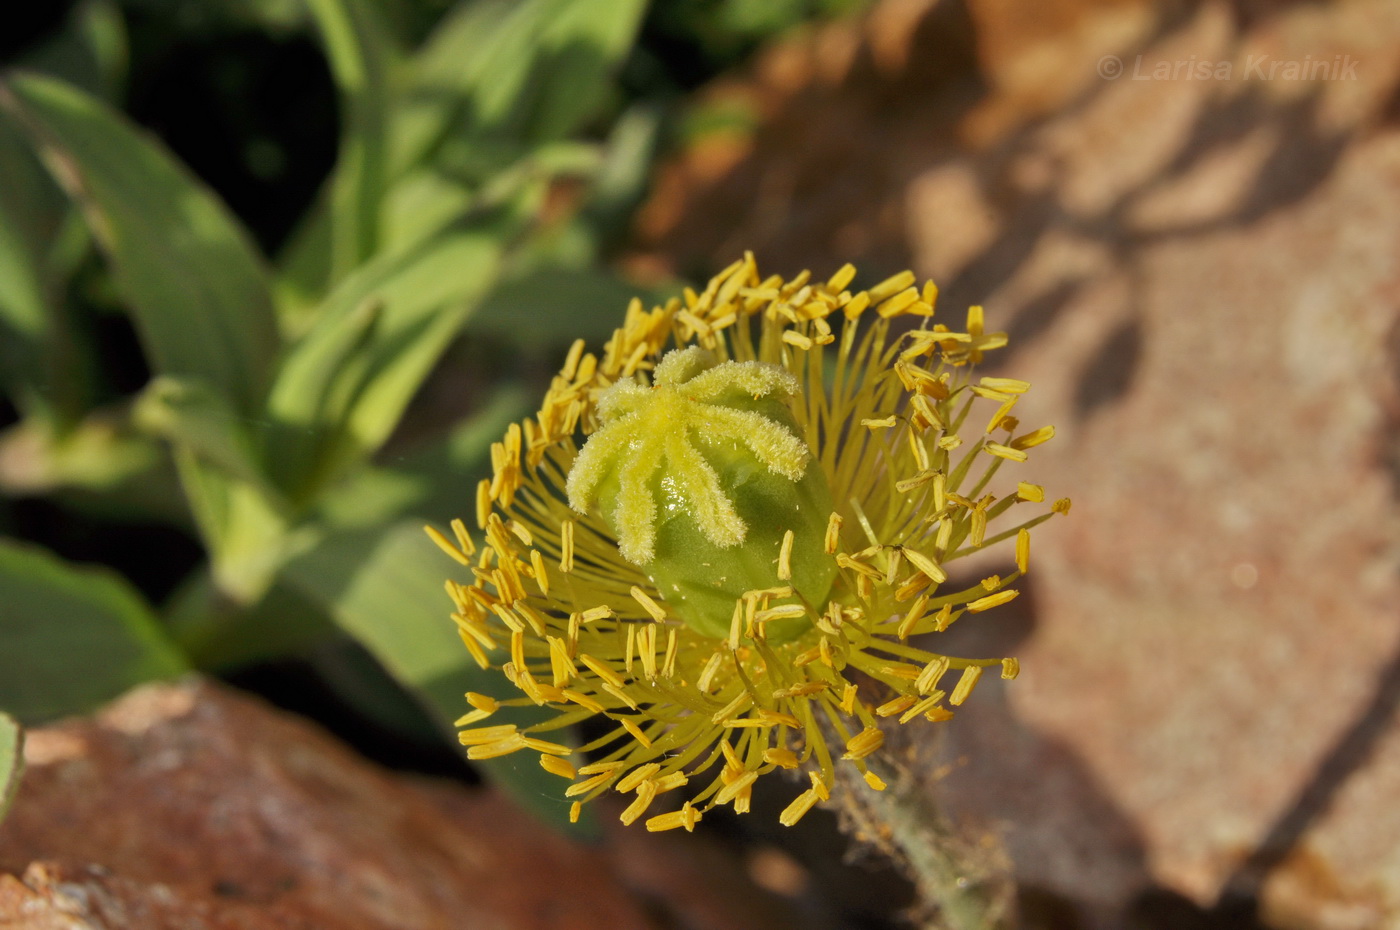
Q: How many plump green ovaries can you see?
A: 1